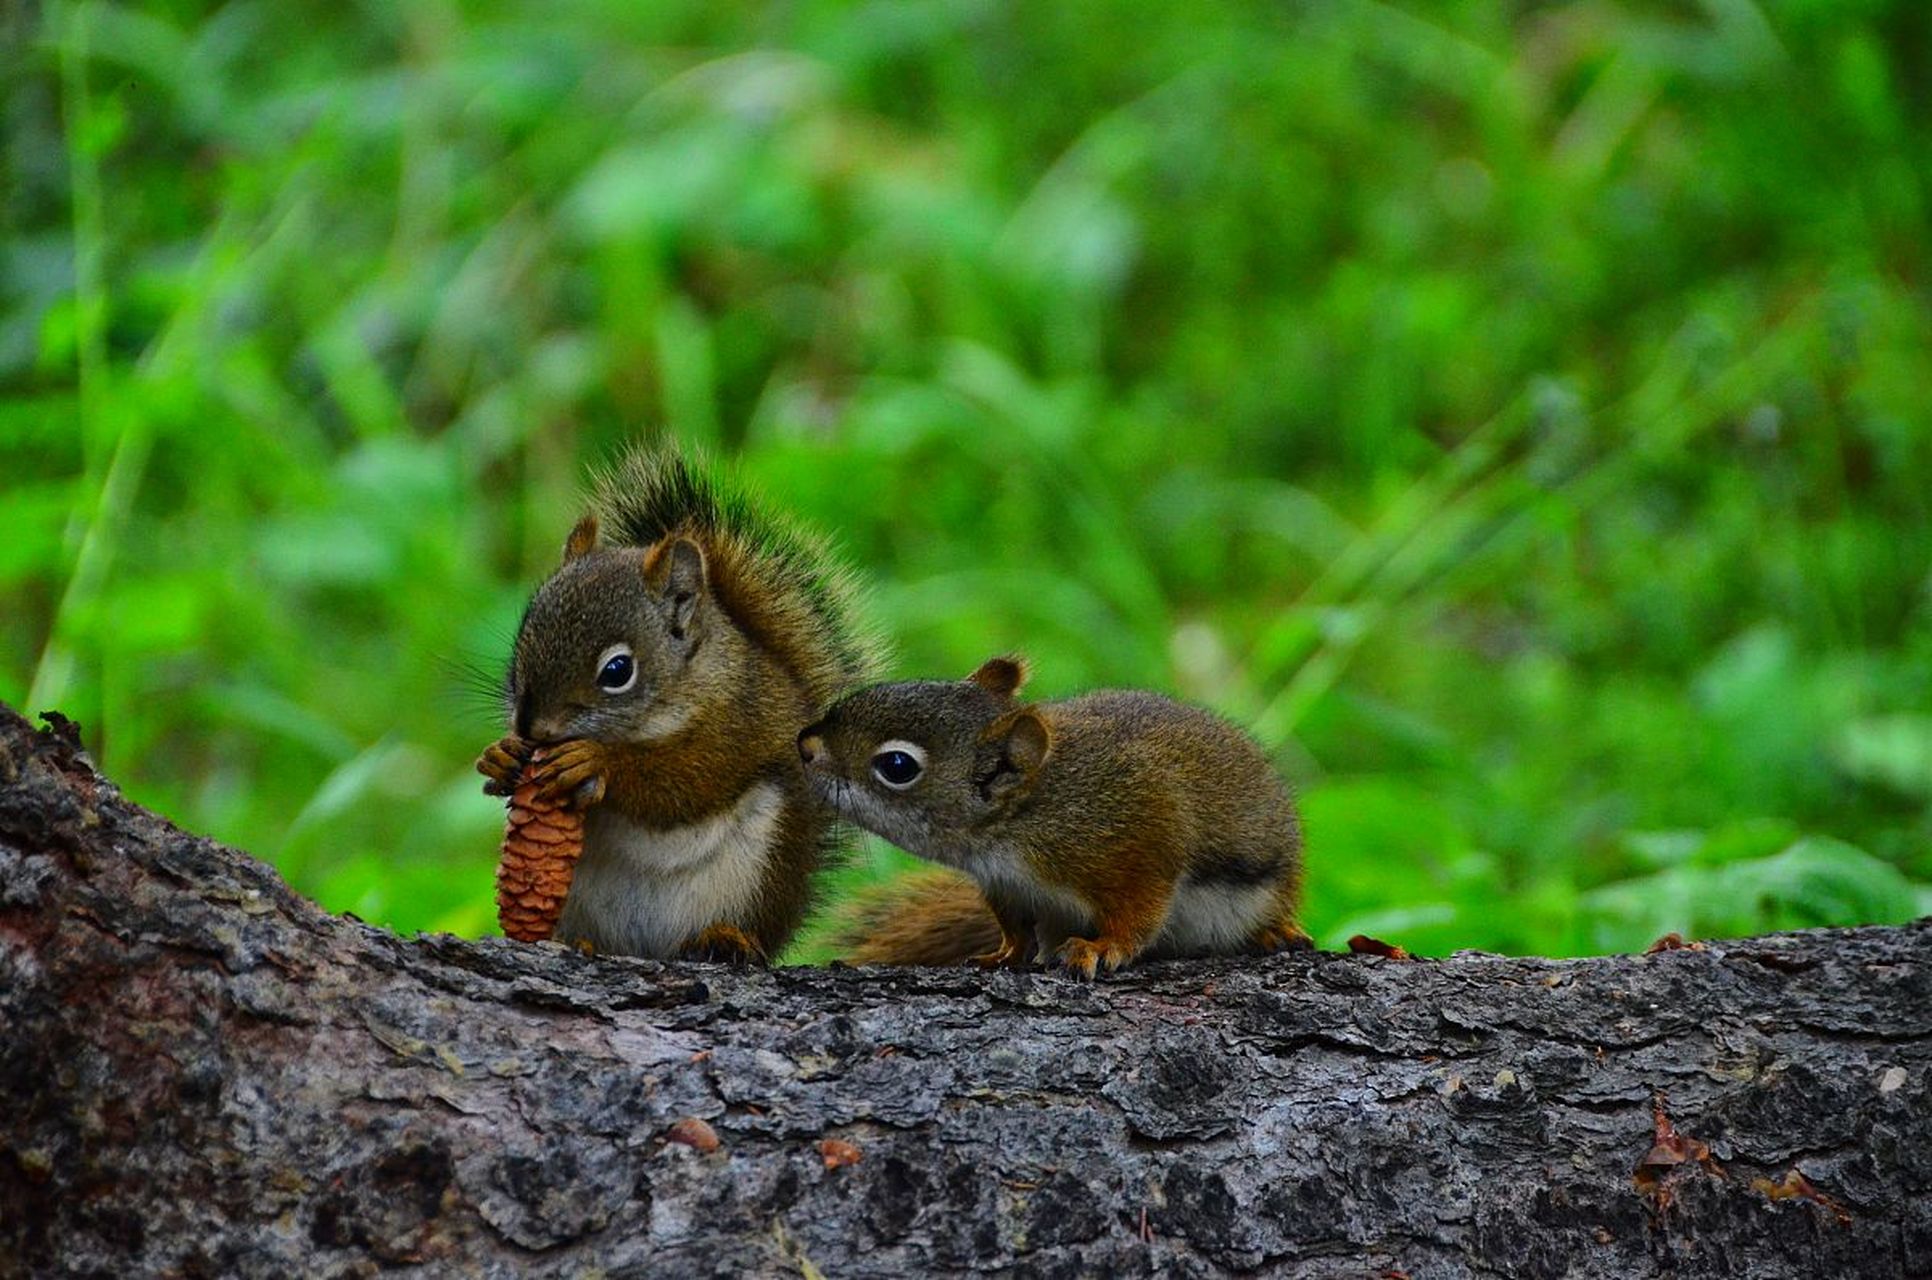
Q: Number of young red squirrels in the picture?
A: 2